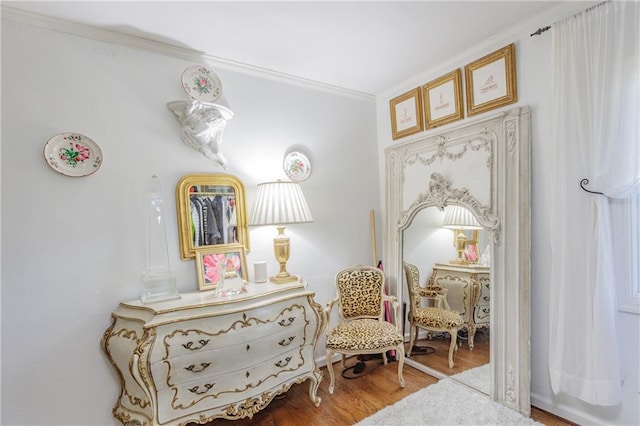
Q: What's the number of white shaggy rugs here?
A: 1